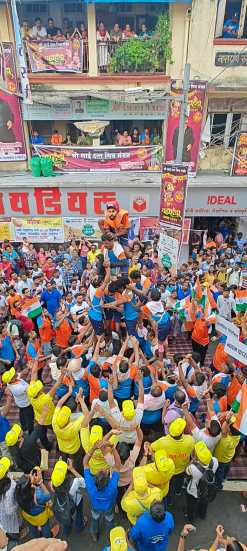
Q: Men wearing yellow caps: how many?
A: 13